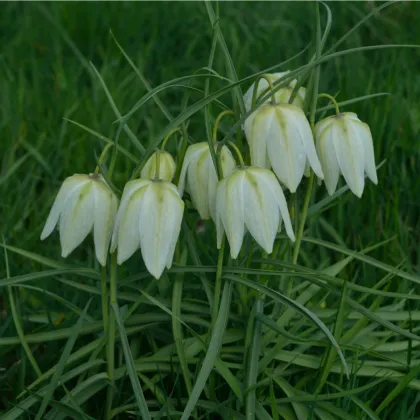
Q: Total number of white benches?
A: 0